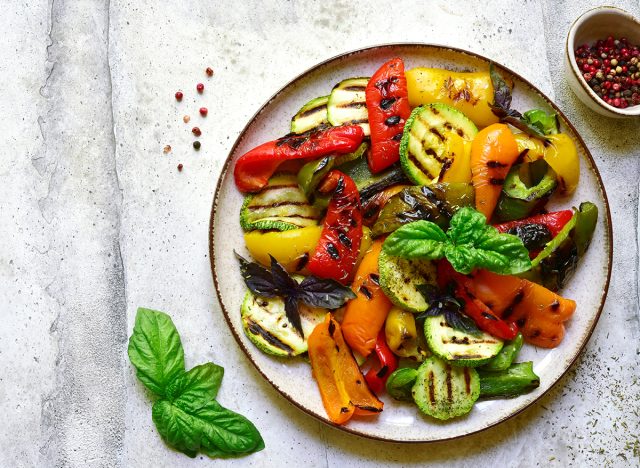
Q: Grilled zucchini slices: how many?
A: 8